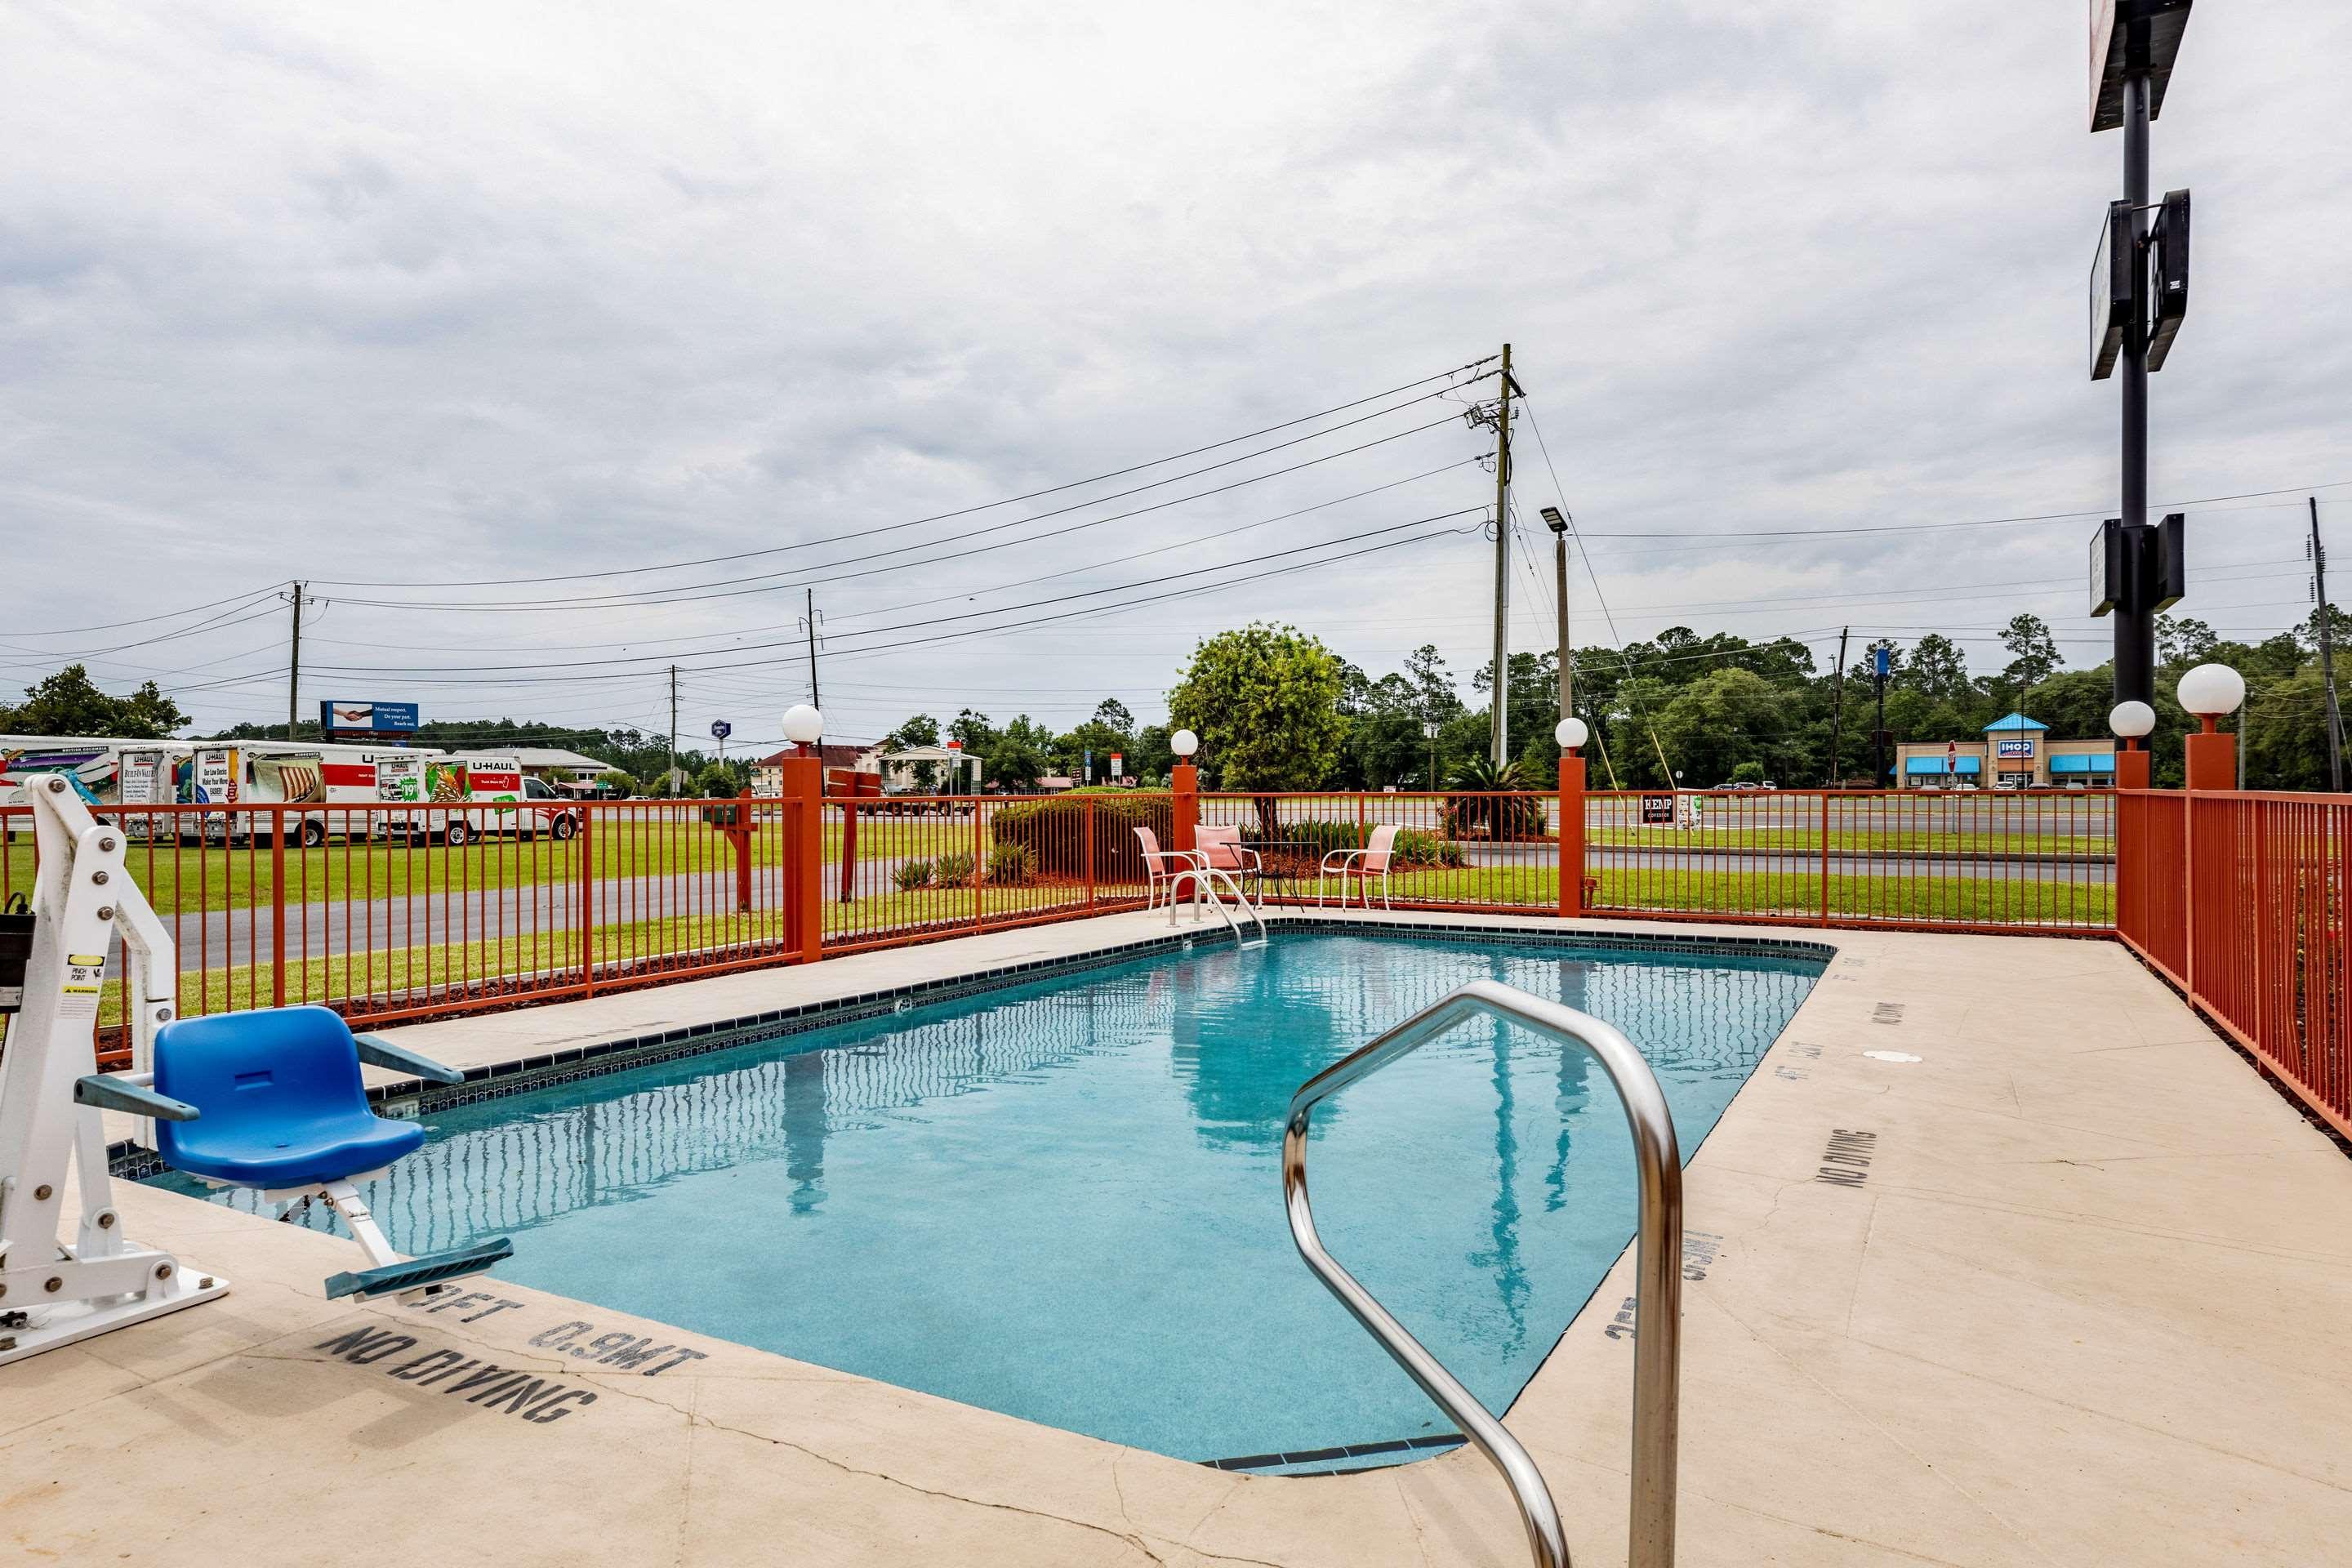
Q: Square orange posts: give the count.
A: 5